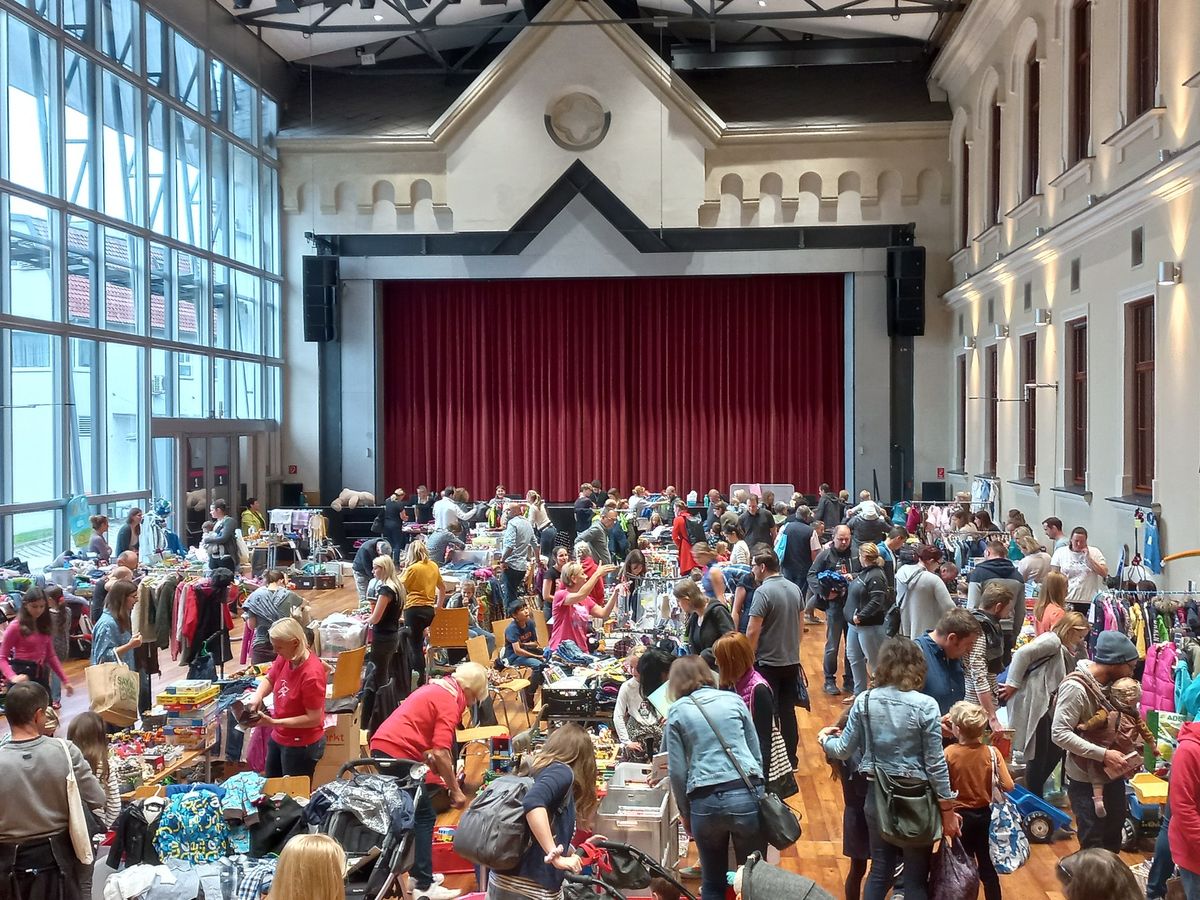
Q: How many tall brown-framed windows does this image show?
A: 10